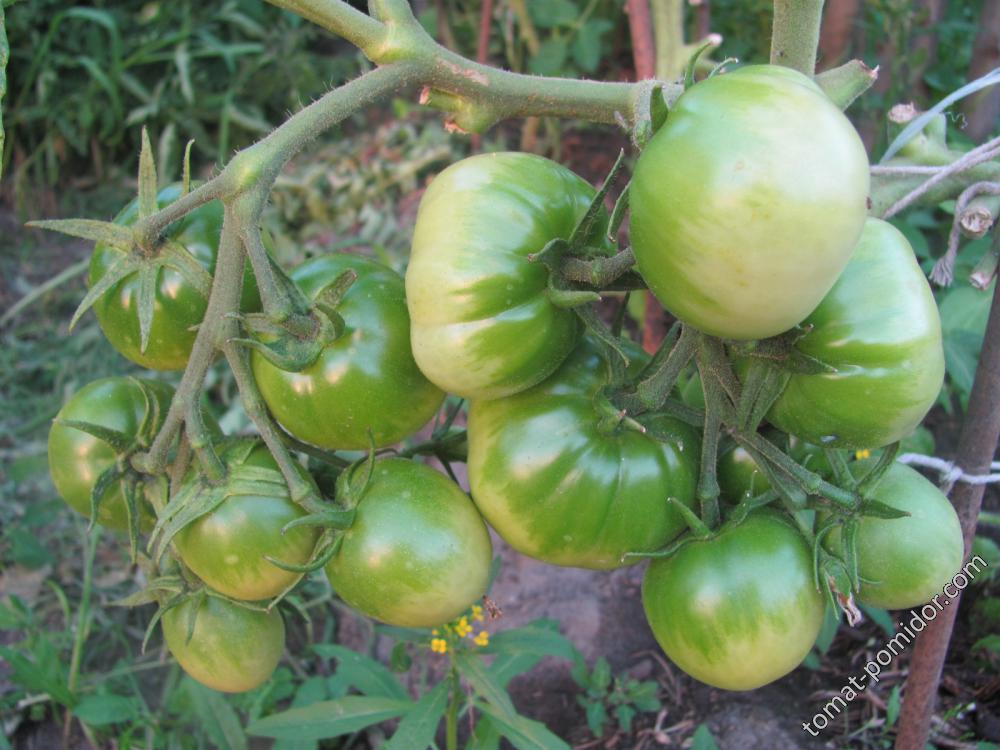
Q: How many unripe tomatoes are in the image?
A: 13